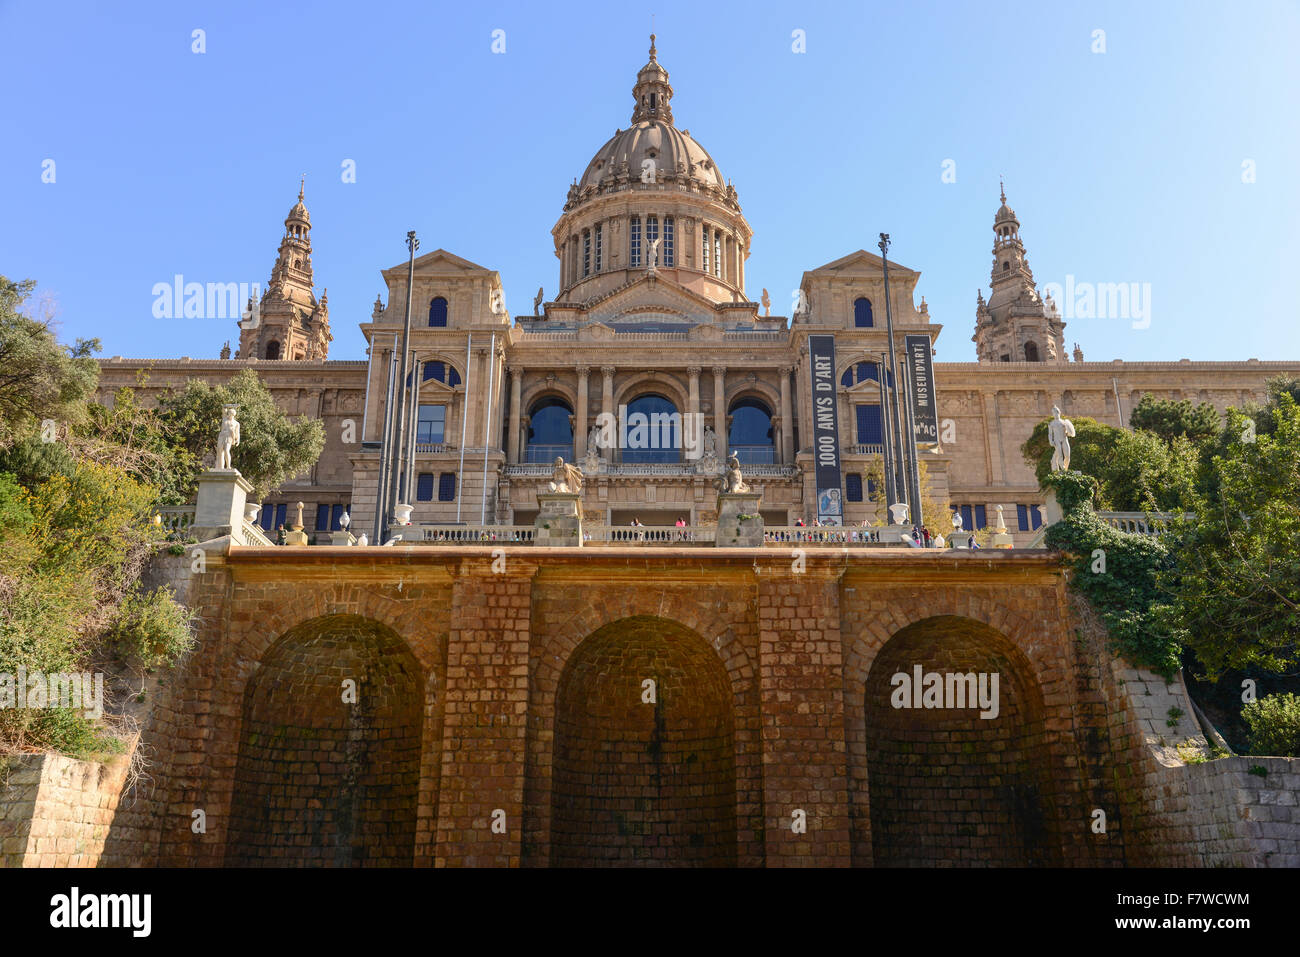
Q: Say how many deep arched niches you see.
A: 3